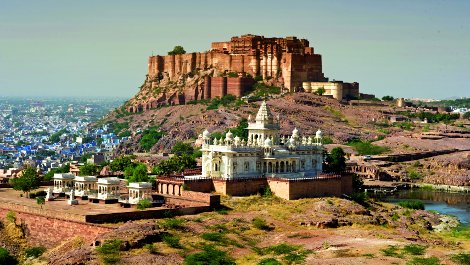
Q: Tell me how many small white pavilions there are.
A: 4